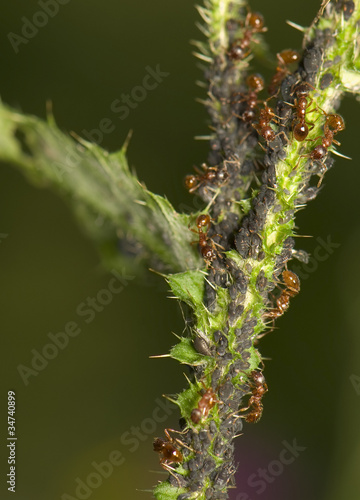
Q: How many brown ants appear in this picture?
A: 12